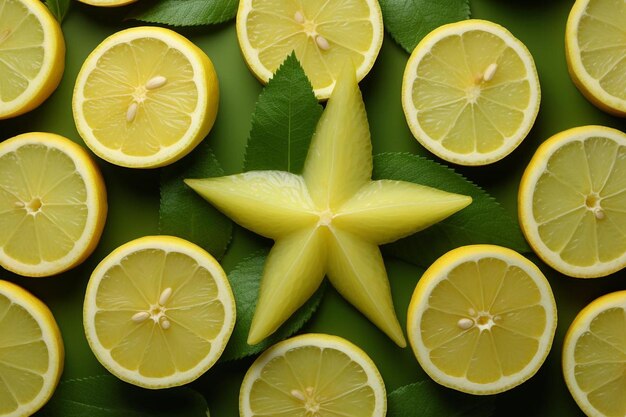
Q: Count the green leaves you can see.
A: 9